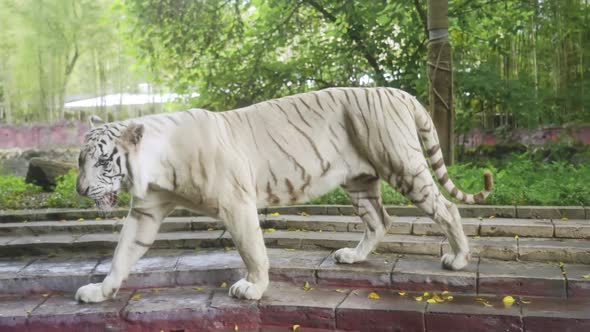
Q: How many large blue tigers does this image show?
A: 0